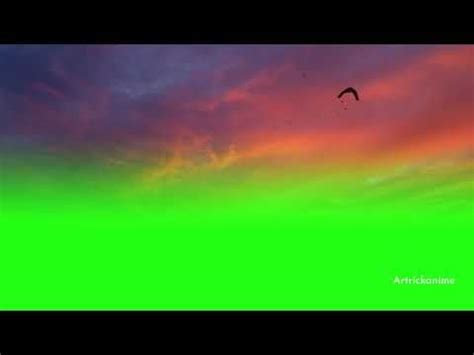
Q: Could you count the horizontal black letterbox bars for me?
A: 2